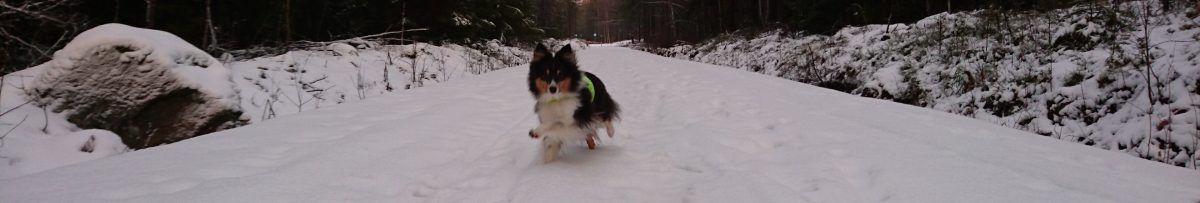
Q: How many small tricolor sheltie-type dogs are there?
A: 1